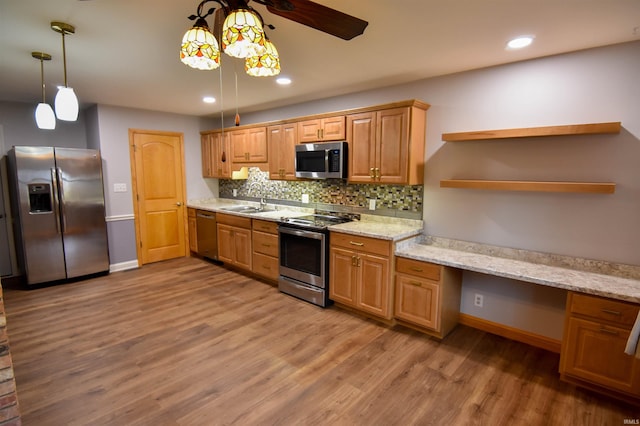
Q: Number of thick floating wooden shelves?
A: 2